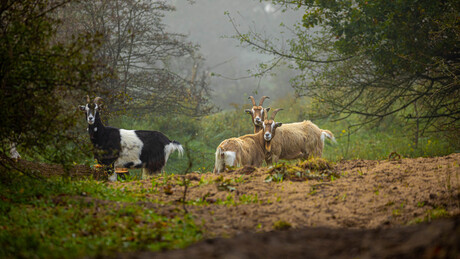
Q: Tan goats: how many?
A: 2